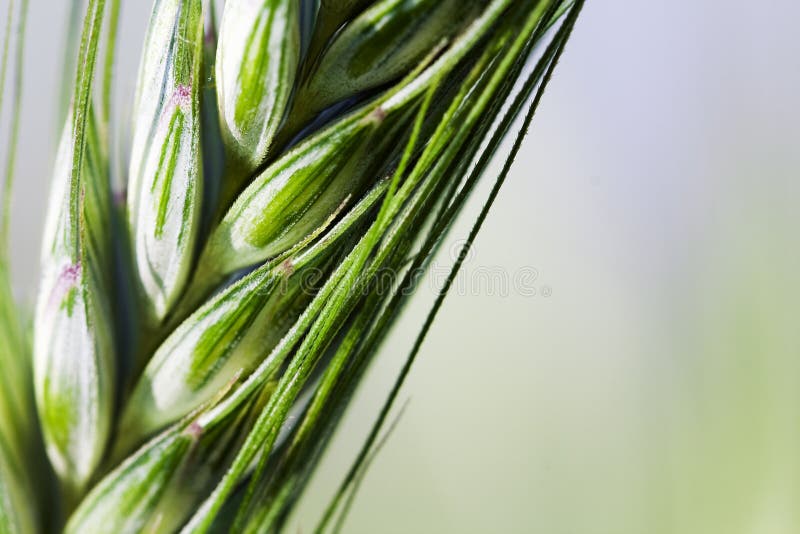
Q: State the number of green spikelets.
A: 7